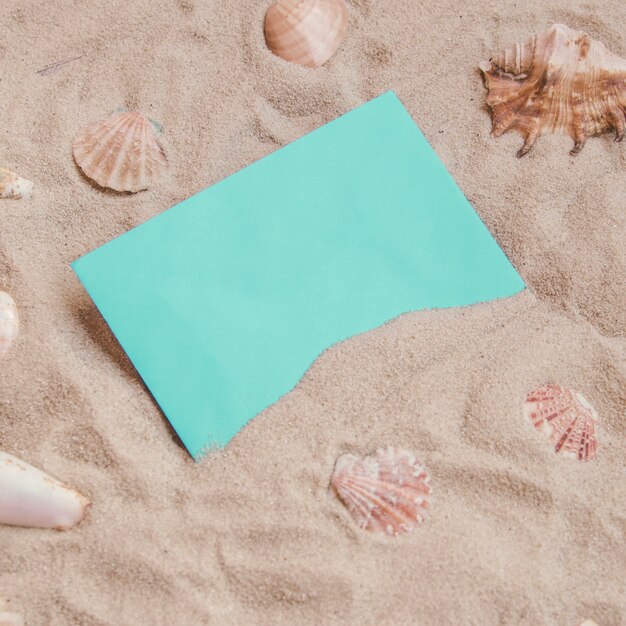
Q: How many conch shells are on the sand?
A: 1